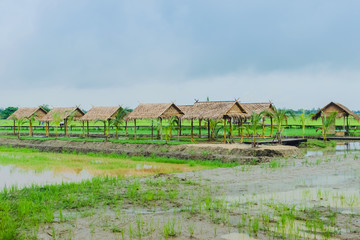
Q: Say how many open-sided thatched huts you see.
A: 7